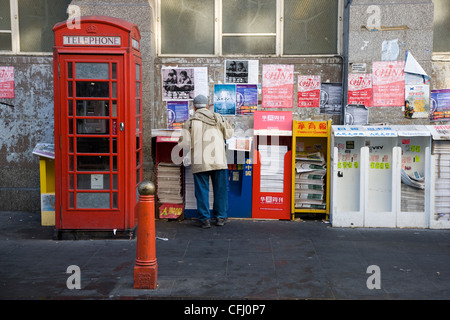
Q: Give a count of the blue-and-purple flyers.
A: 3